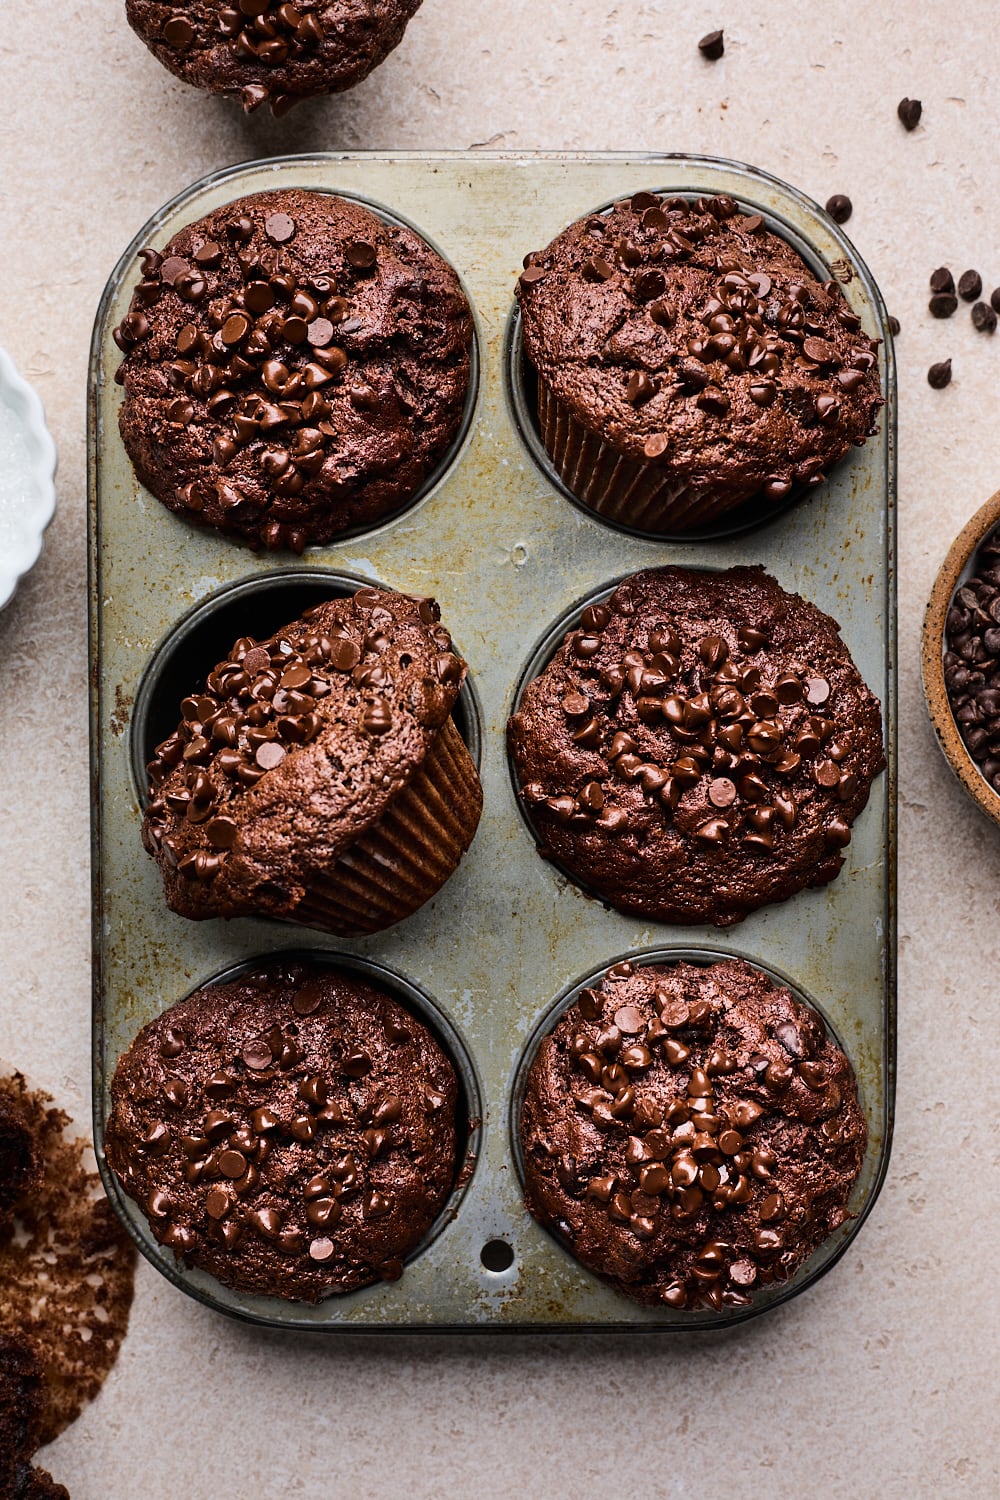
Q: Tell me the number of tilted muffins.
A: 2